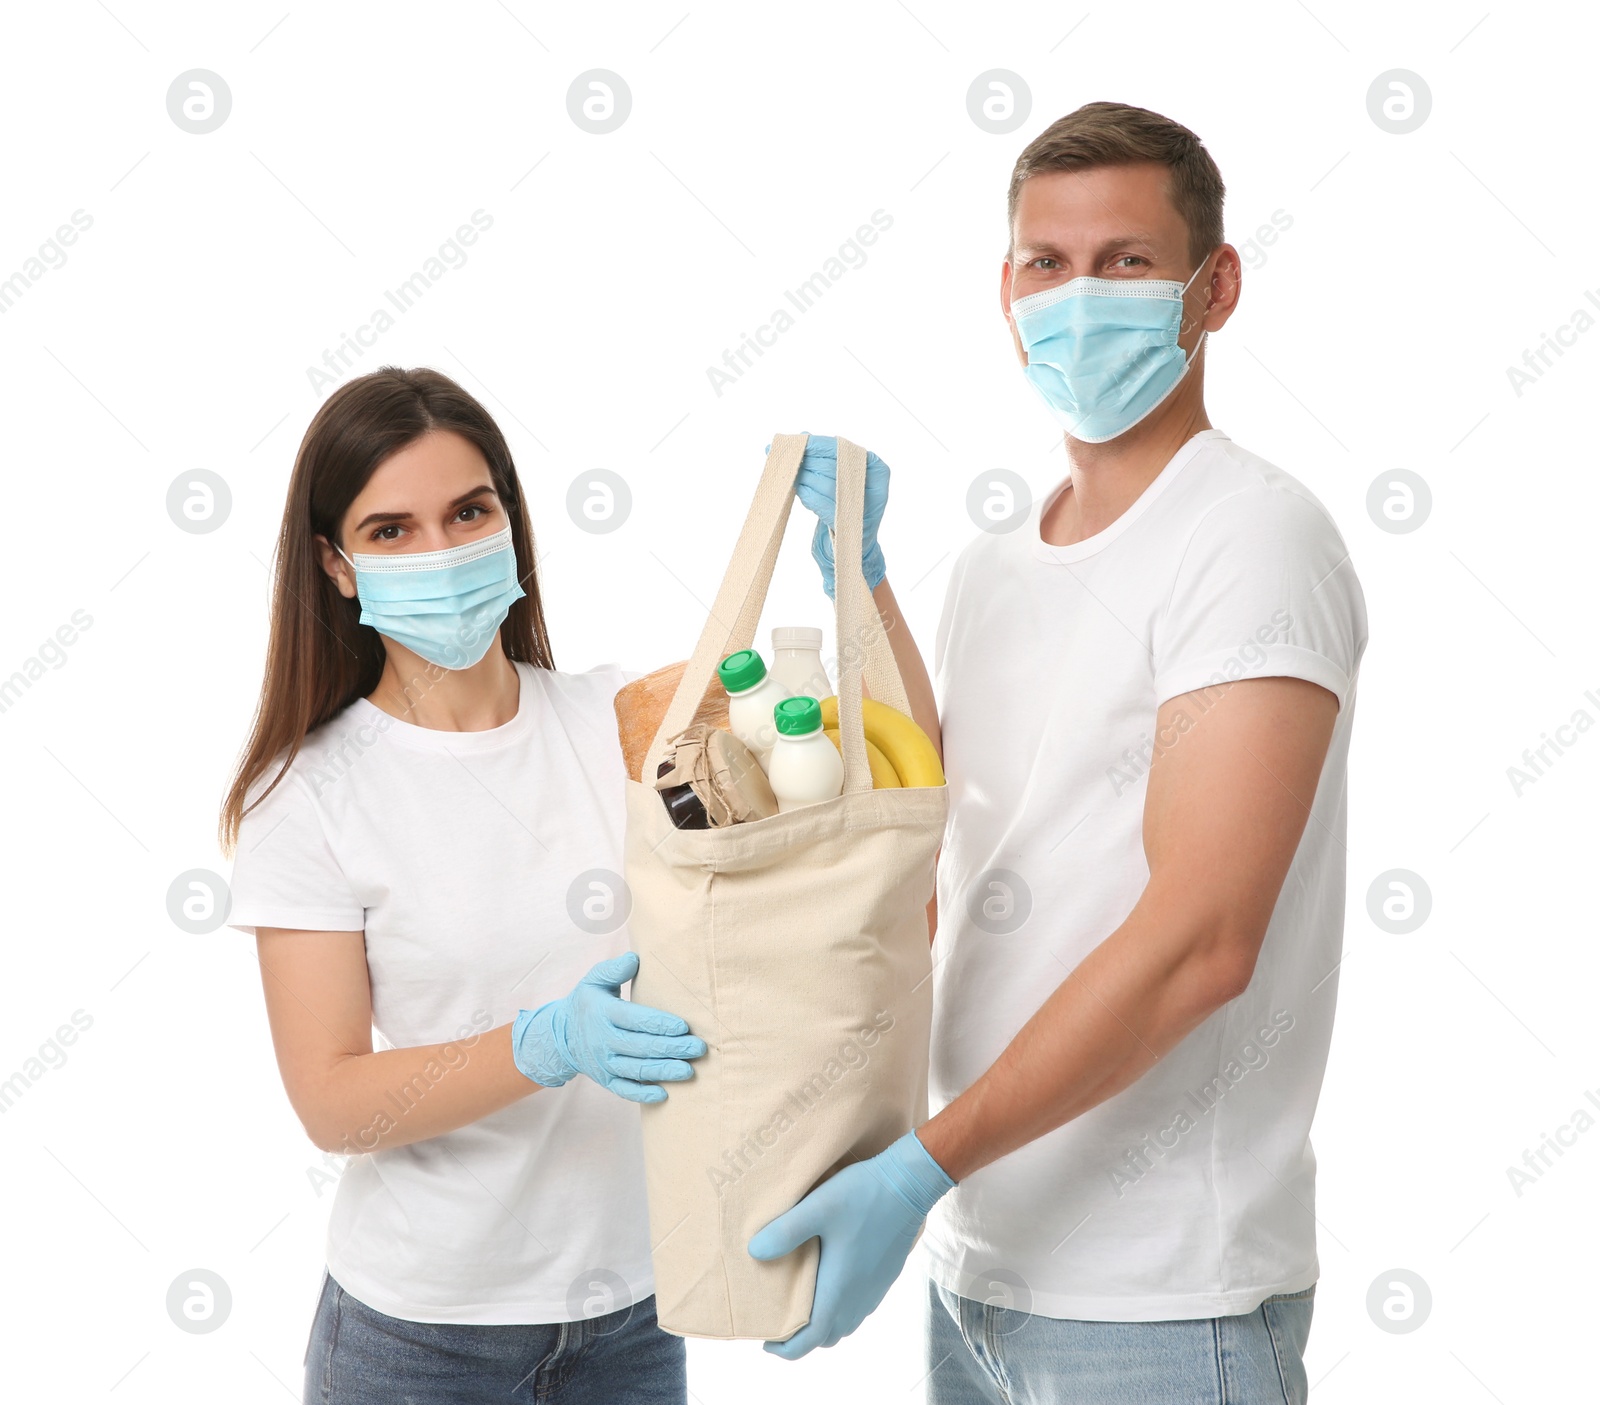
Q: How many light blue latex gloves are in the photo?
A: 3